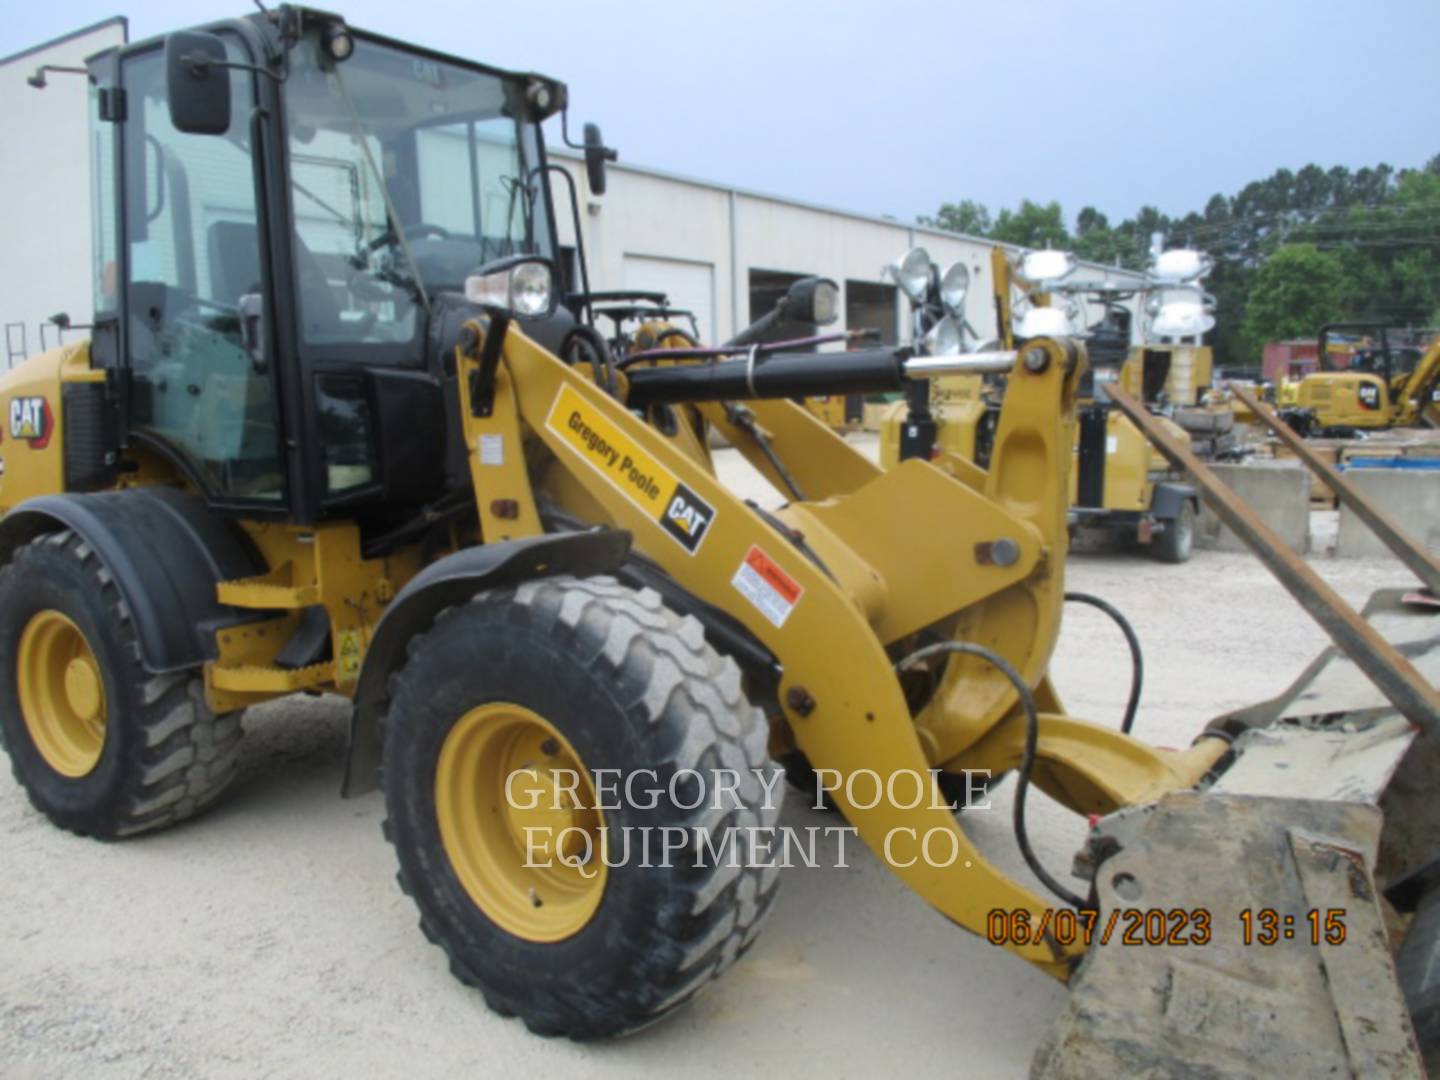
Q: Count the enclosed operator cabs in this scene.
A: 1